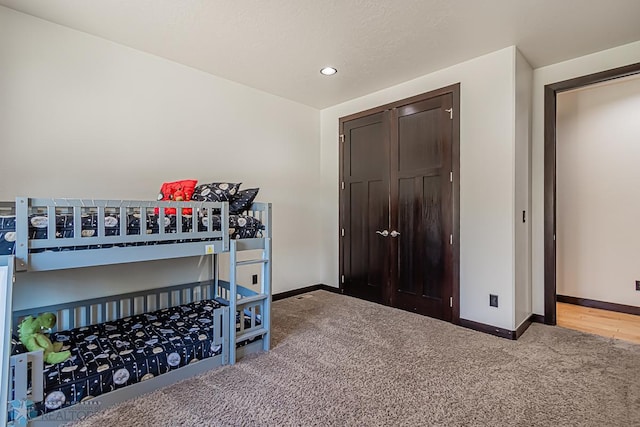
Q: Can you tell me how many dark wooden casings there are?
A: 2